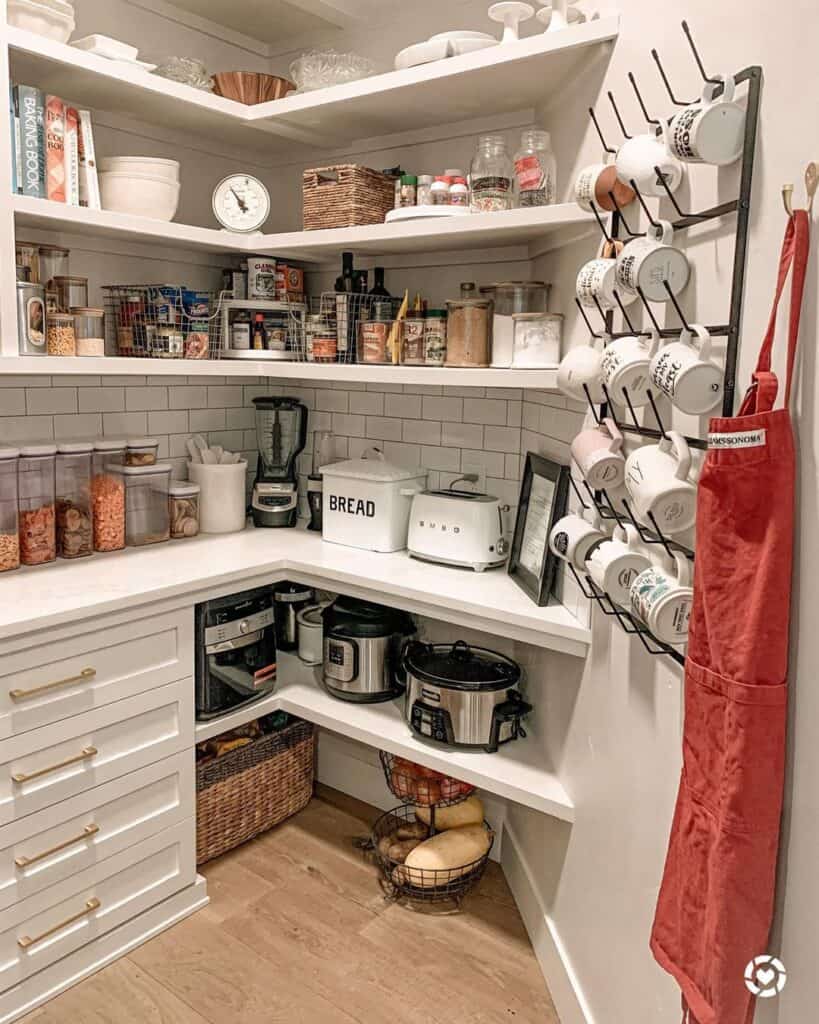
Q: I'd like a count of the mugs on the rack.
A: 13